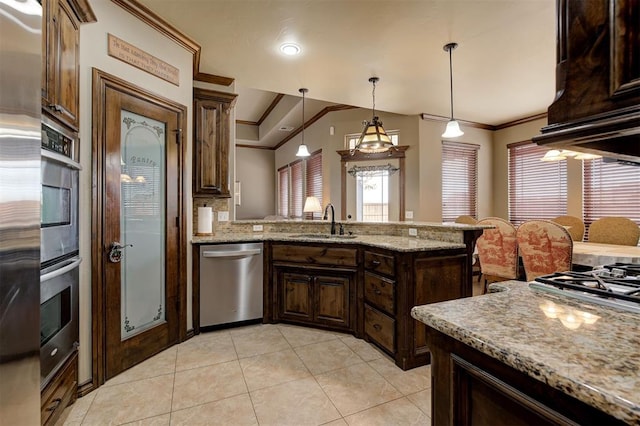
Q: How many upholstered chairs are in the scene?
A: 5